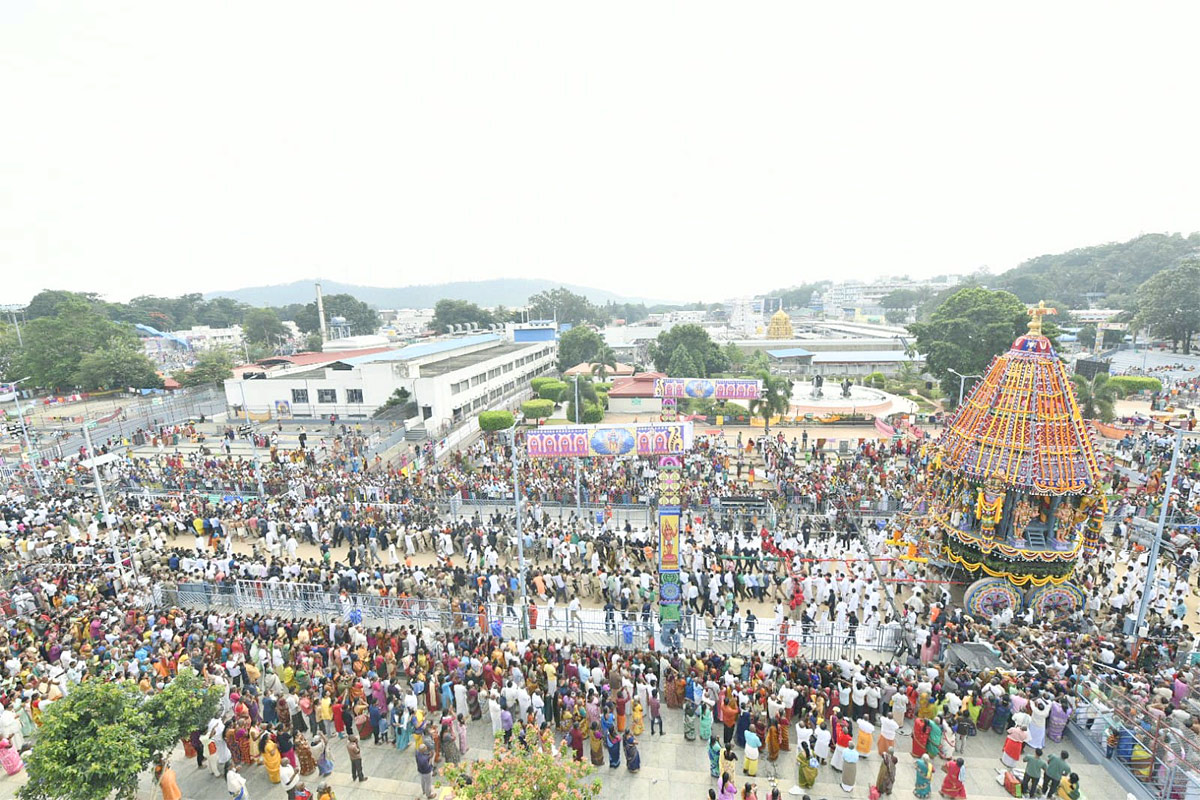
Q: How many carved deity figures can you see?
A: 2